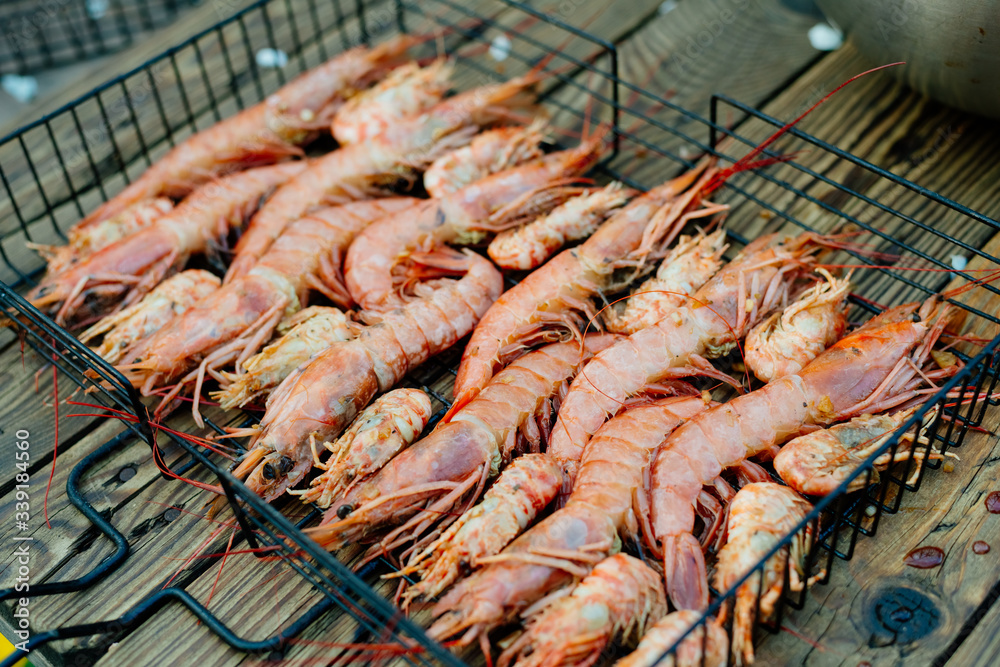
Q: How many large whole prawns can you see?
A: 11